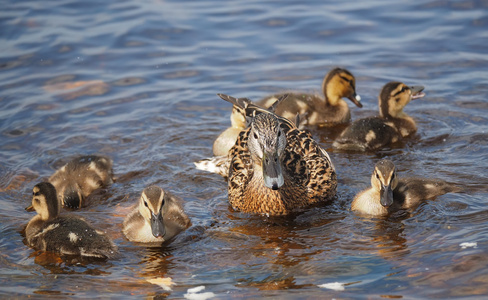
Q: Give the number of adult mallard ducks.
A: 1